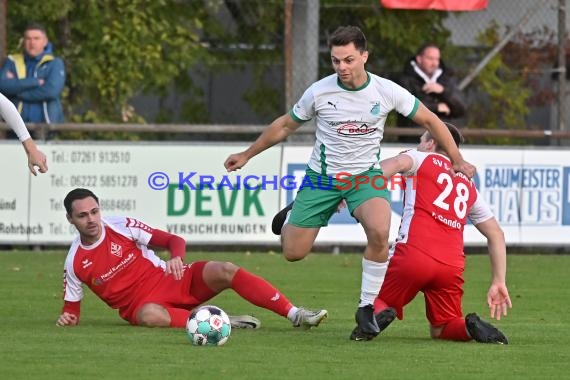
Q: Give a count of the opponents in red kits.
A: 2